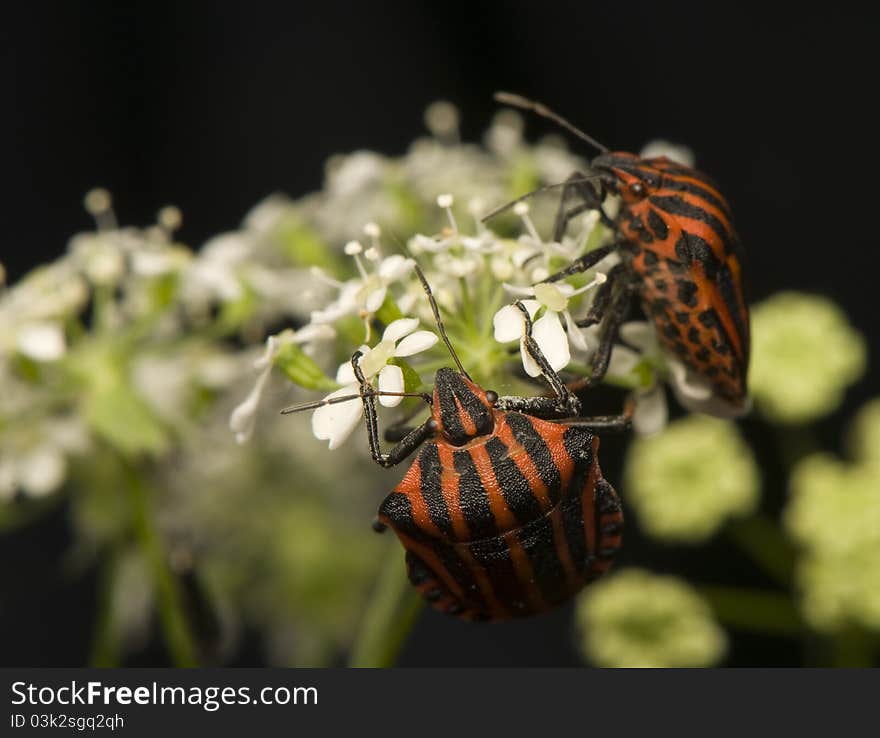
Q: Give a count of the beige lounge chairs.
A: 0